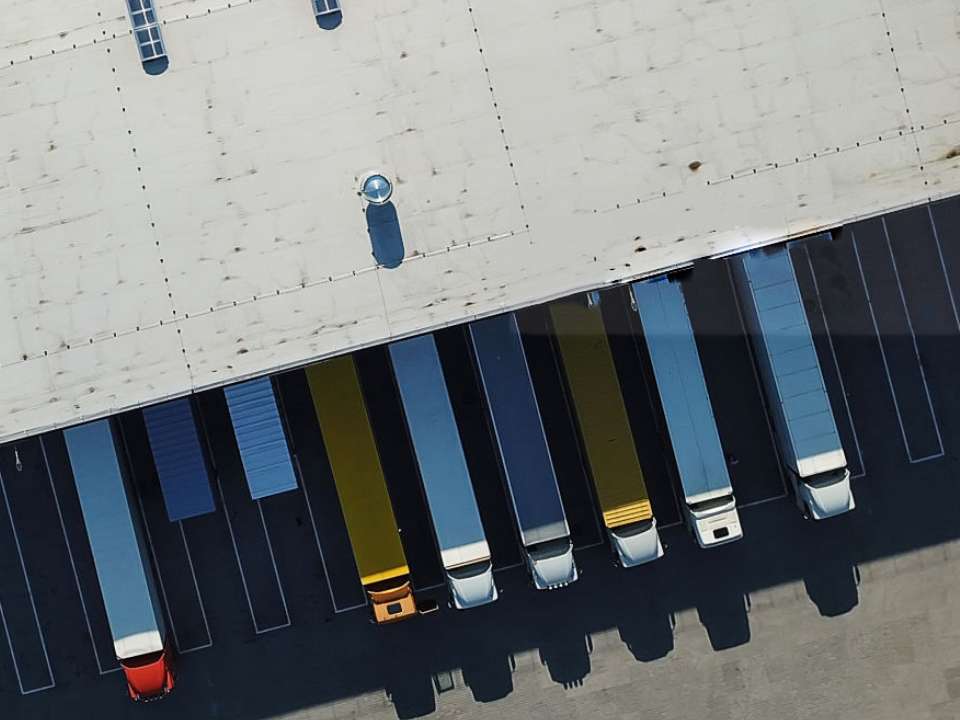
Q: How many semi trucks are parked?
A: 7